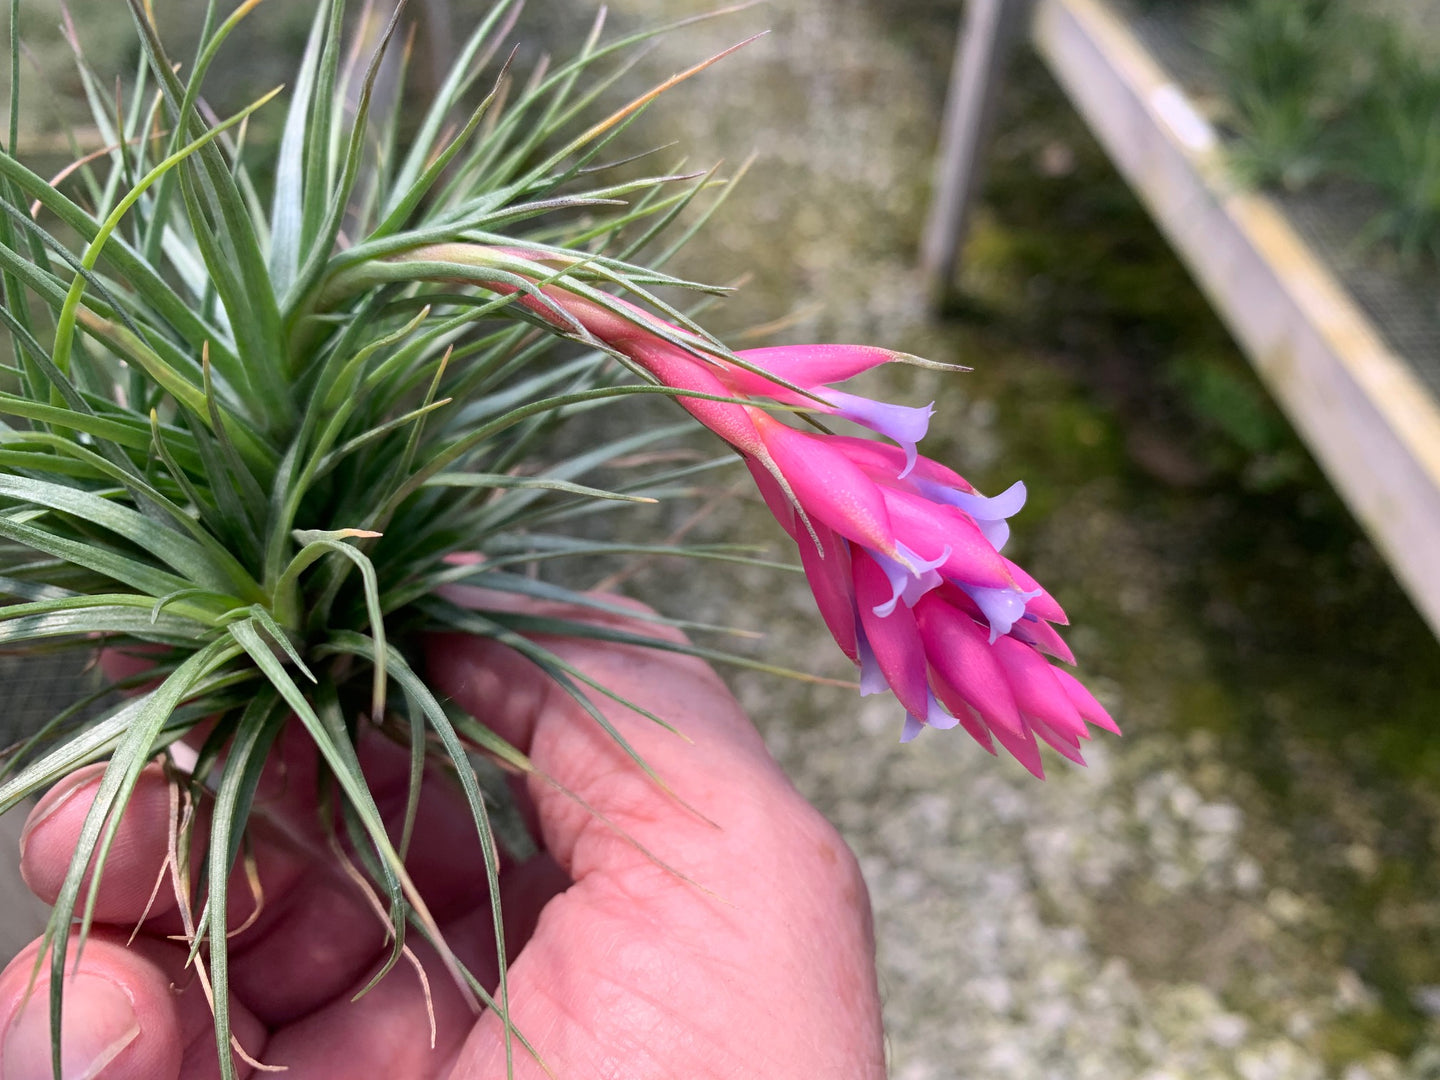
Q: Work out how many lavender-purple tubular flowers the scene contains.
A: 6